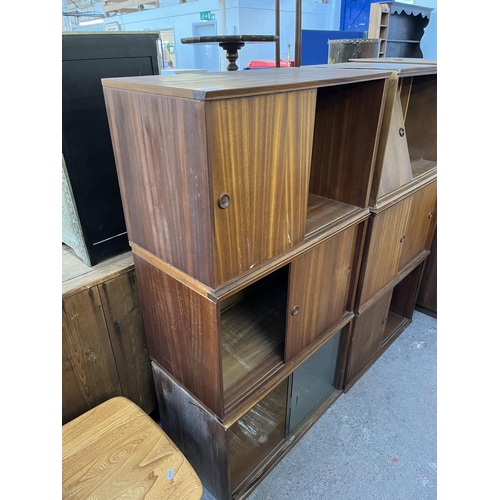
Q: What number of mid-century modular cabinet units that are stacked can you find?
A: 6